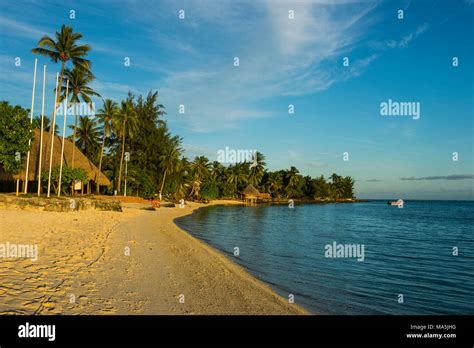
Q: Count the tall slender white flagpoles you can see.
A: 4